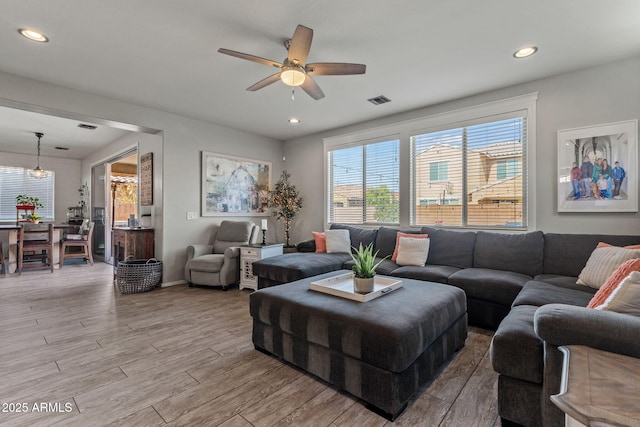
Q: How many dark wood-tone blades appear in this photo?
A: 5